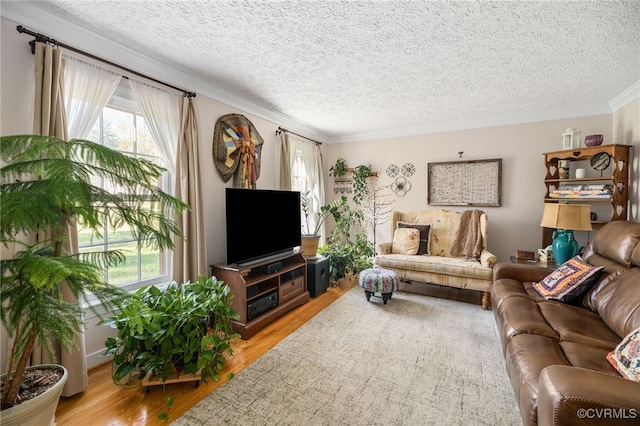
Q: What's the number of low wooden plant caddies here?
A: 1